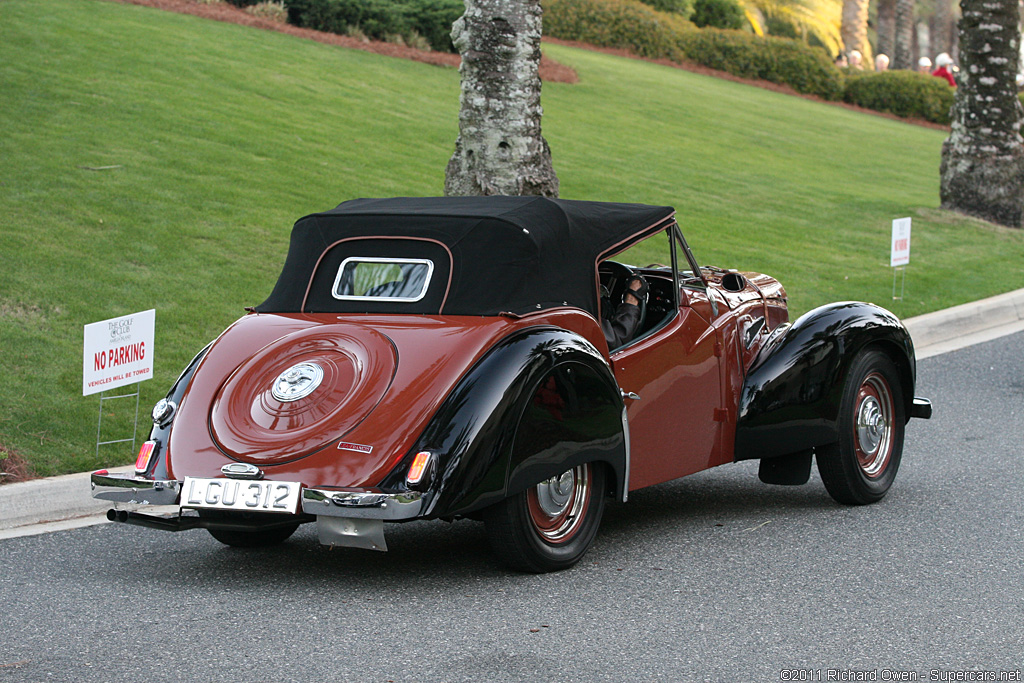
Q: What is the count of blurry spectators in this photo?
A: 5